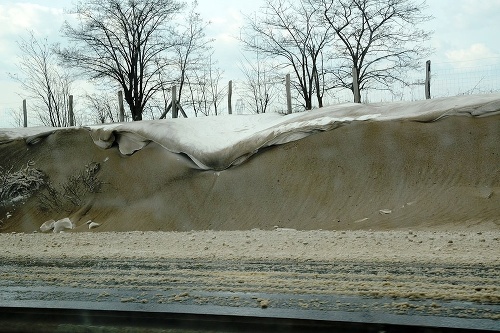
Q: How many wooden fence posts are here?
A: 8